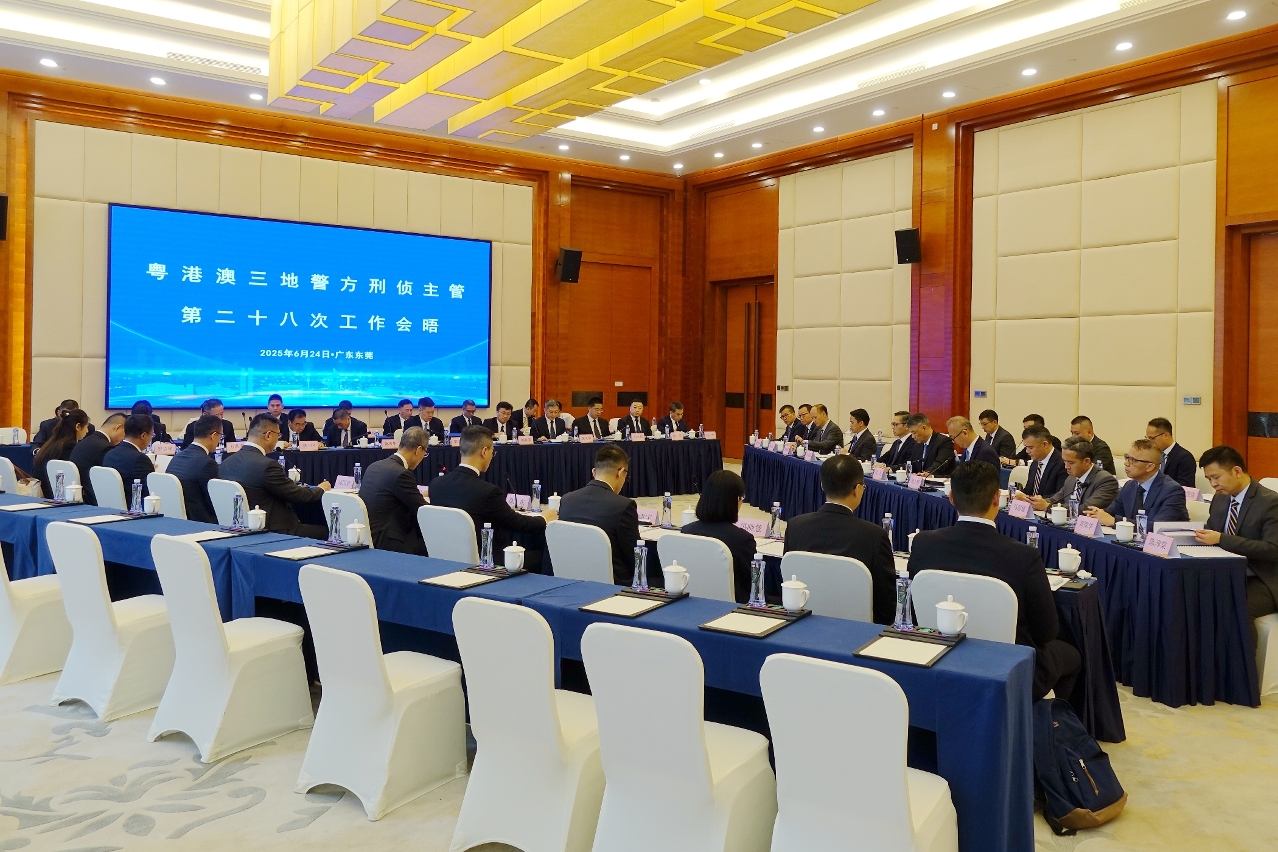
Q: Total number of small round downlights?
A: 15